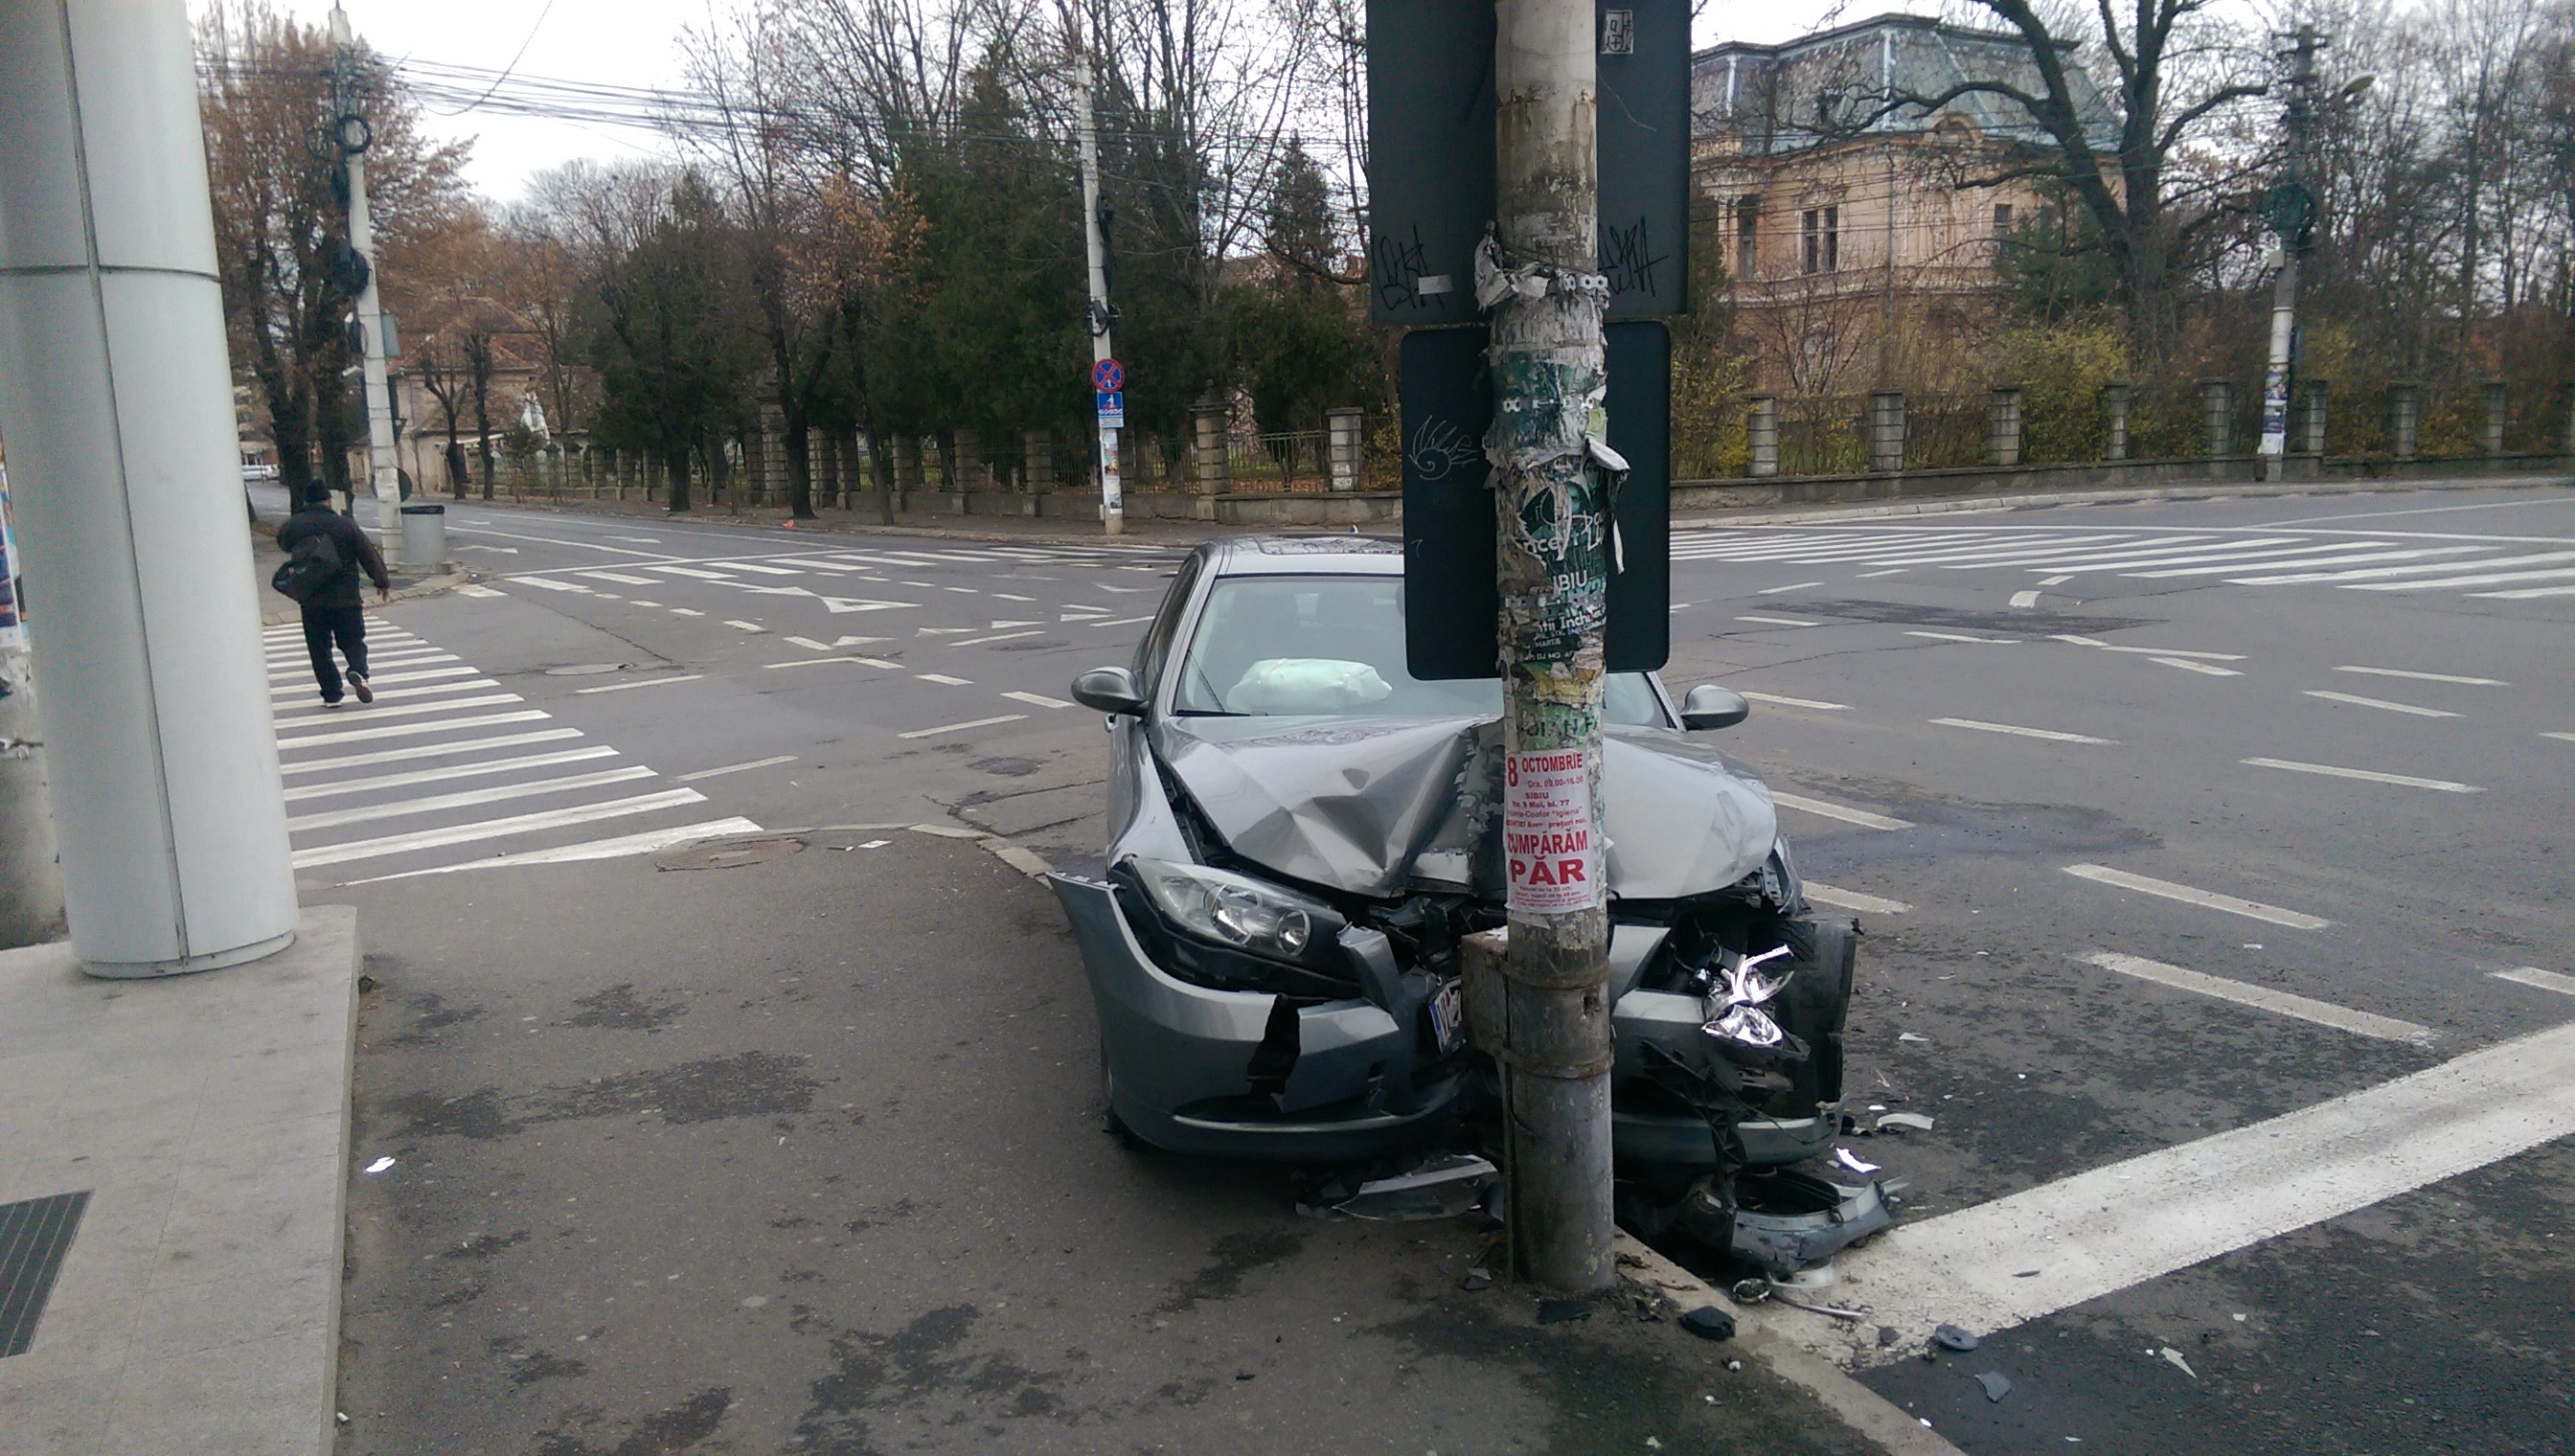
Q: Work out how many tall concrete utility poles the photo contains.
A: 4